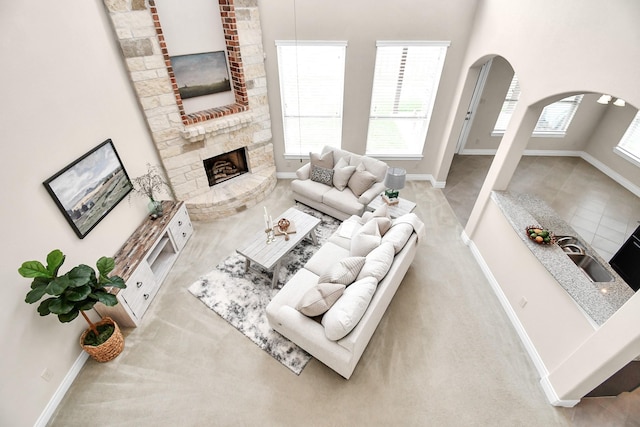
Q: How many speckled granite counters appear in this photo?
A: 1